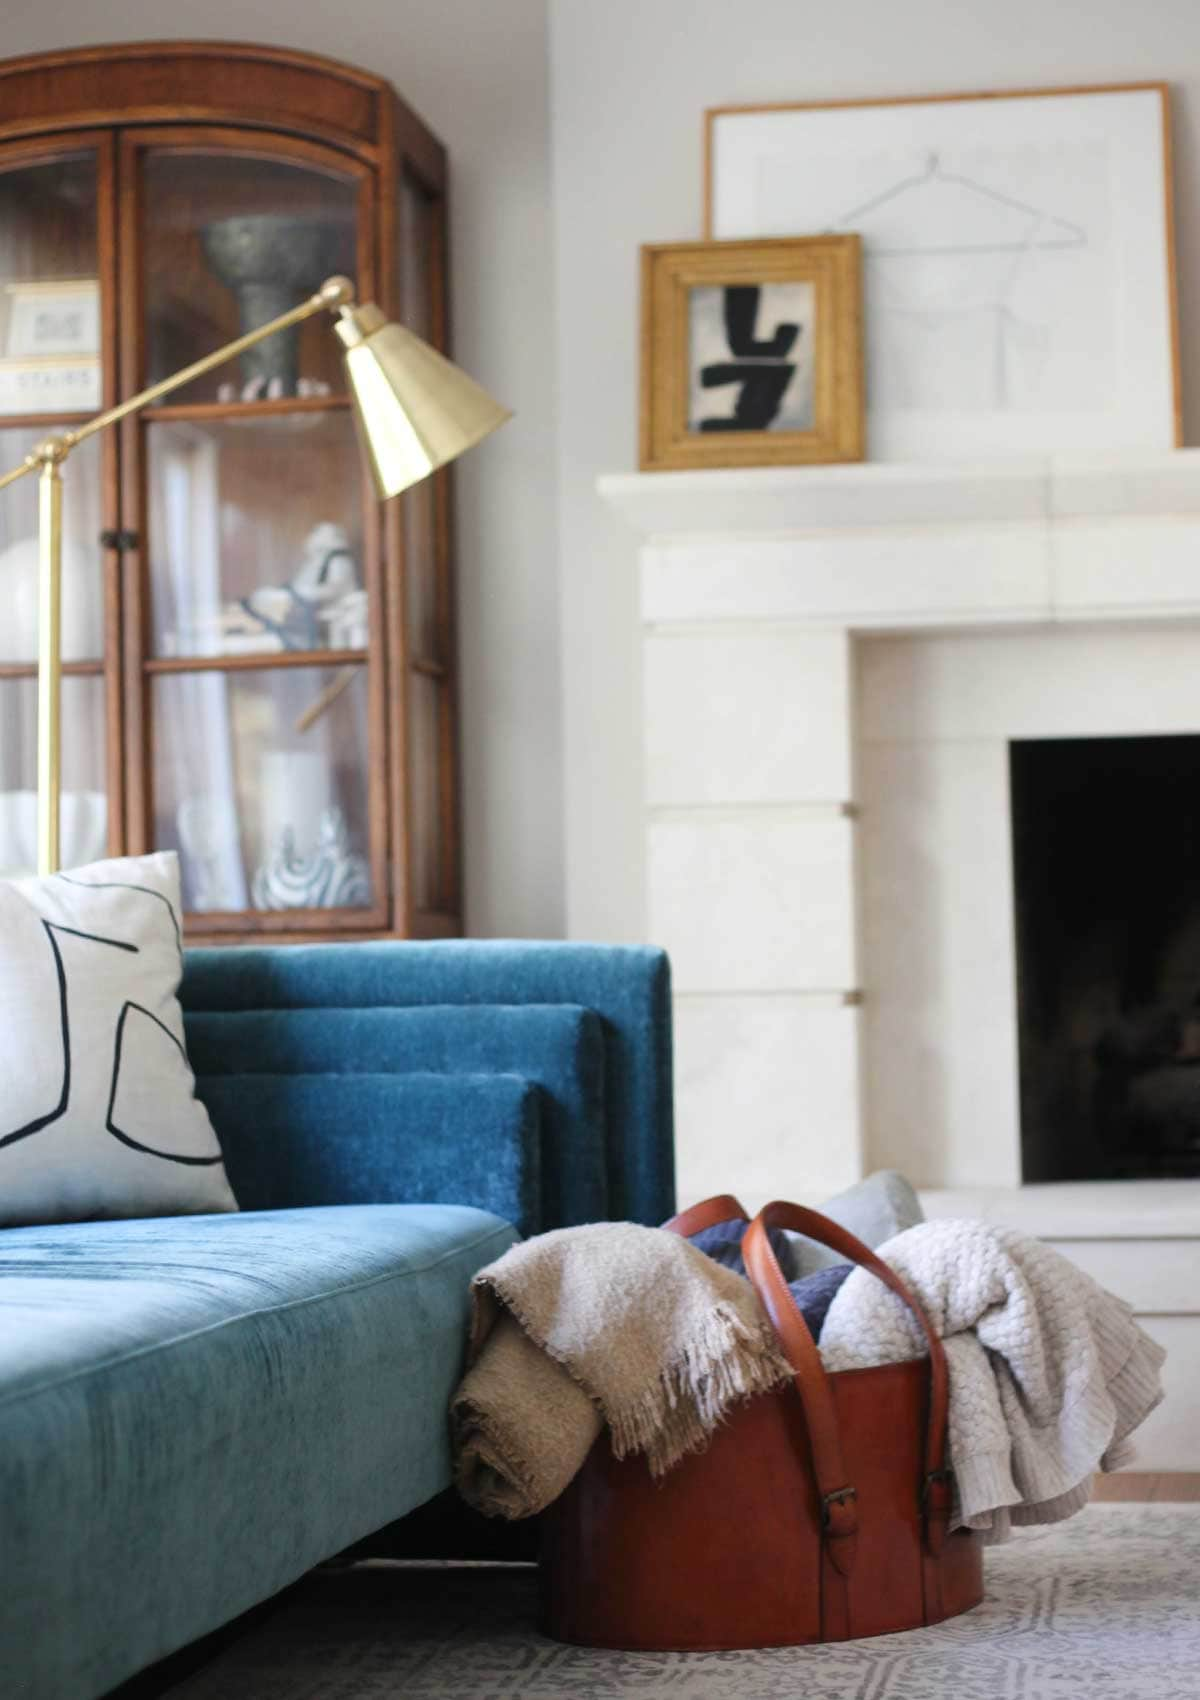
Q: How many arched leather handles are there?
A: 2